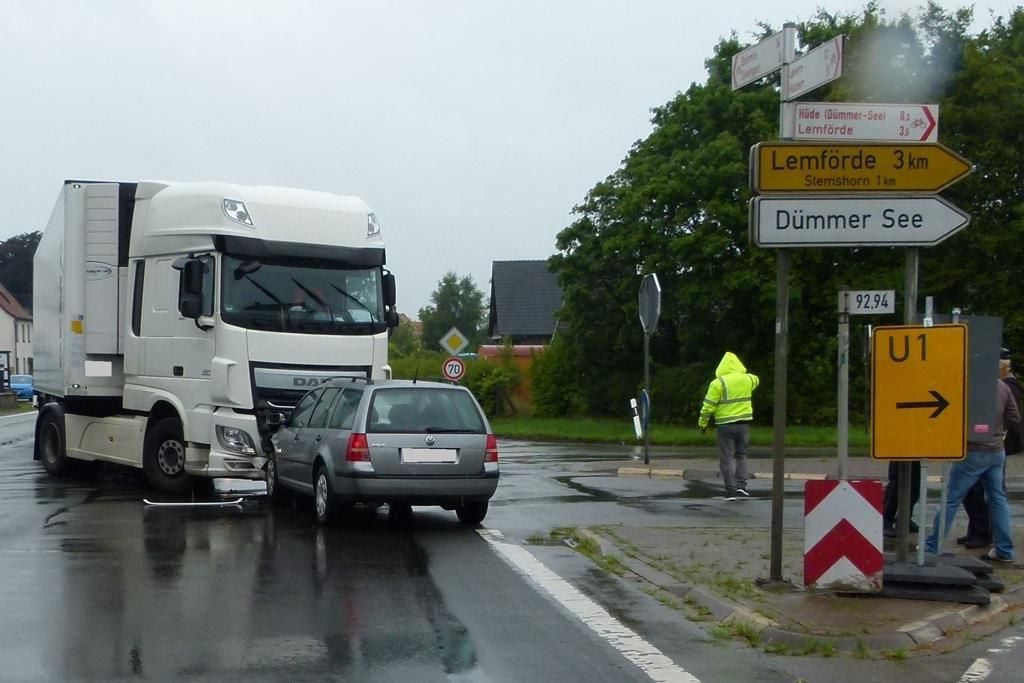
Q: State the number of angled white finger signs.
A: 2